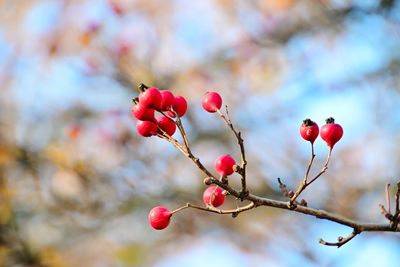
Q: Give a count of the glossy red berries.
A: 12